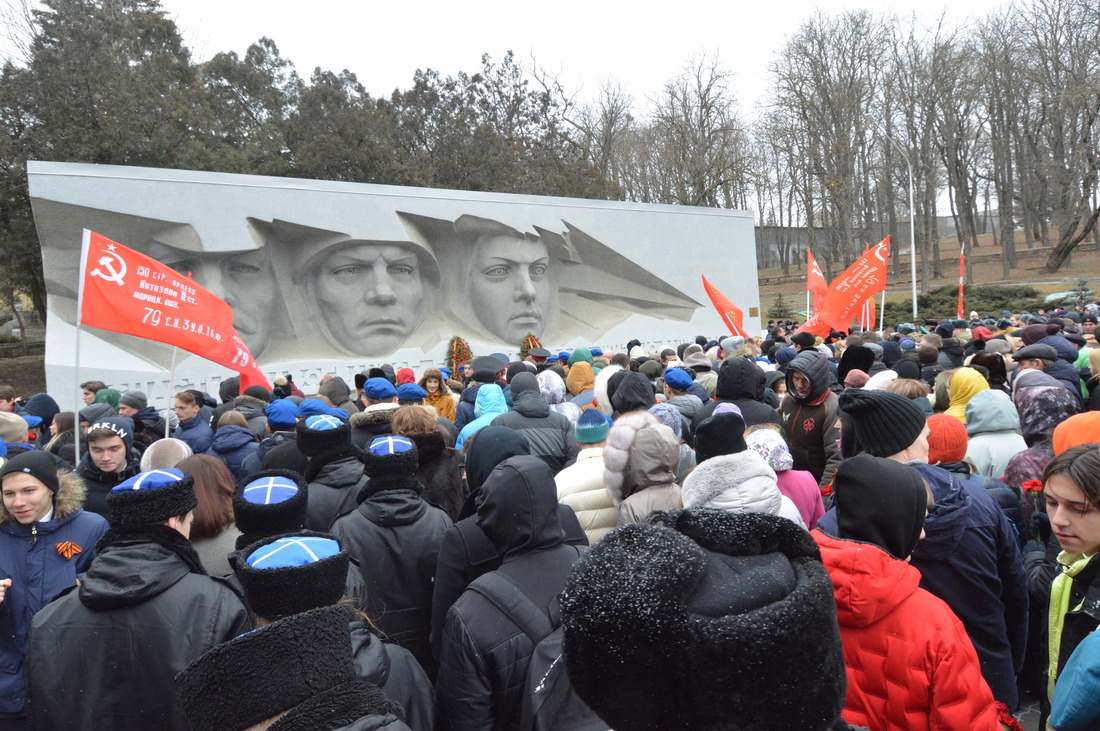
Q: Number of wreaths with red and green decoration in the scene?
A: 2